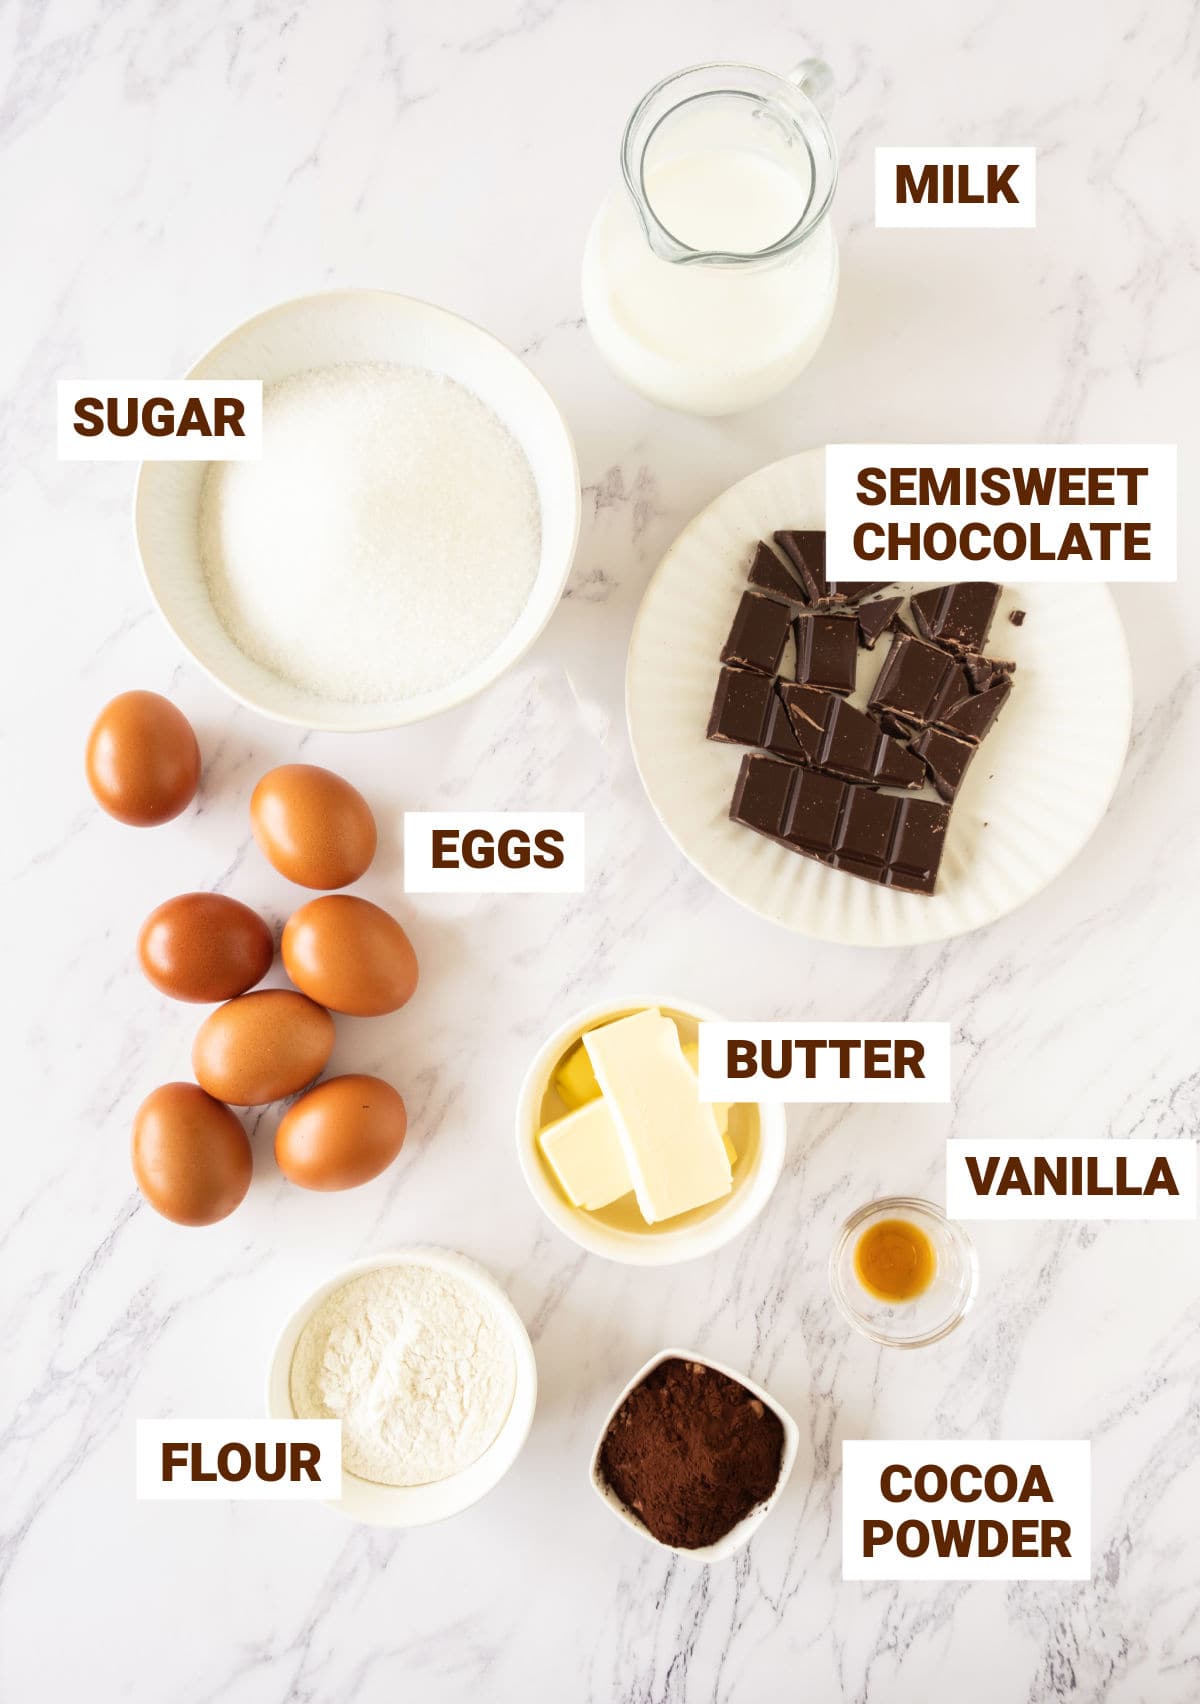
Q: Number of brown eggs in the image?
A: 7